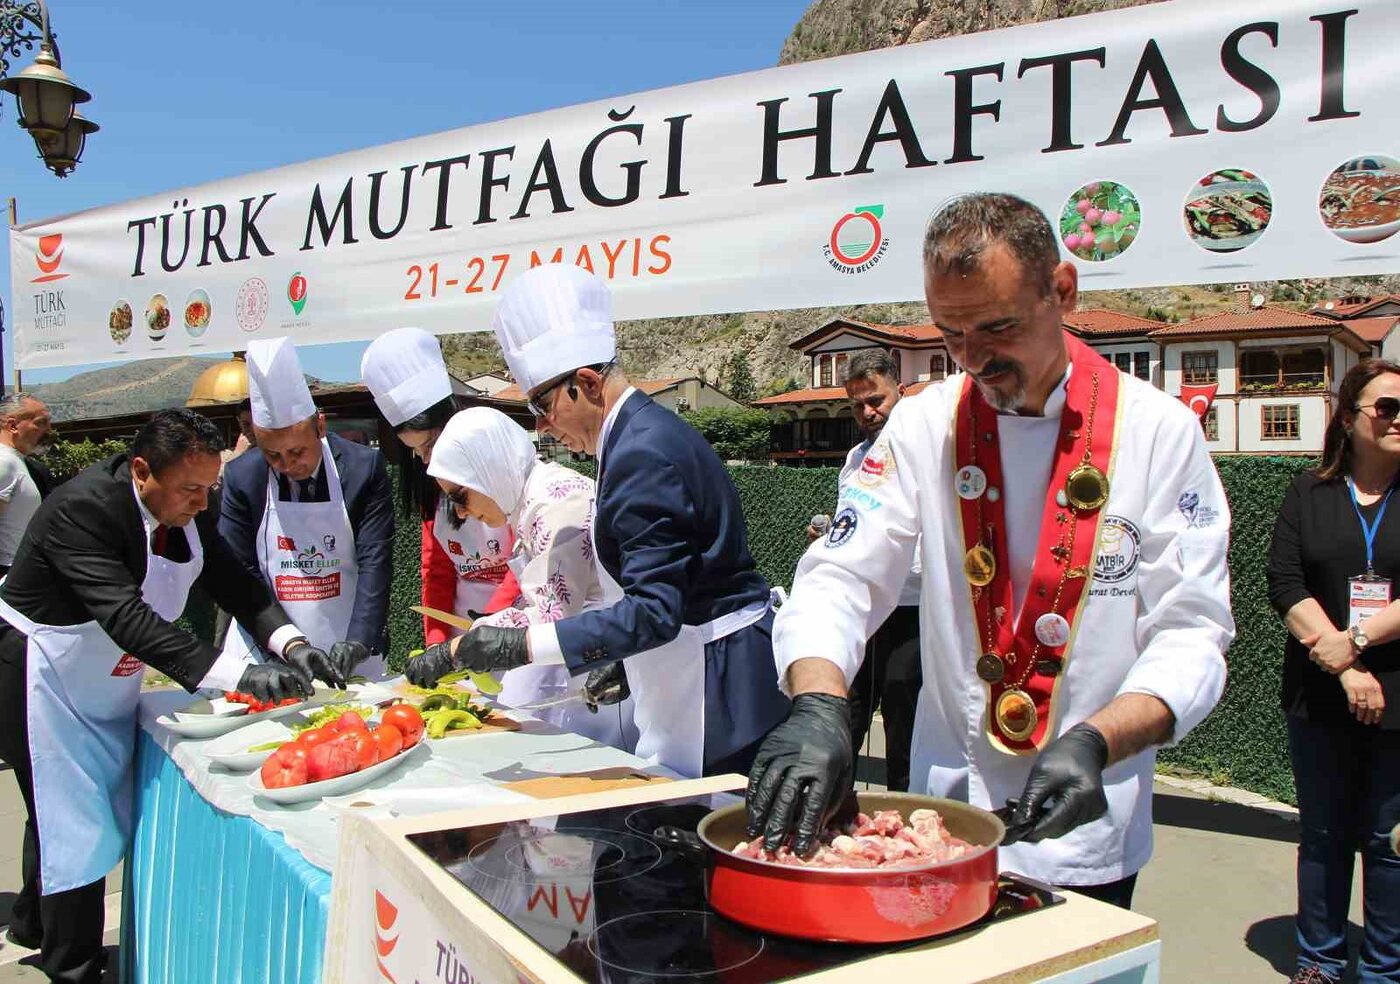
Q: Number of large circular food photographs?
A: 3